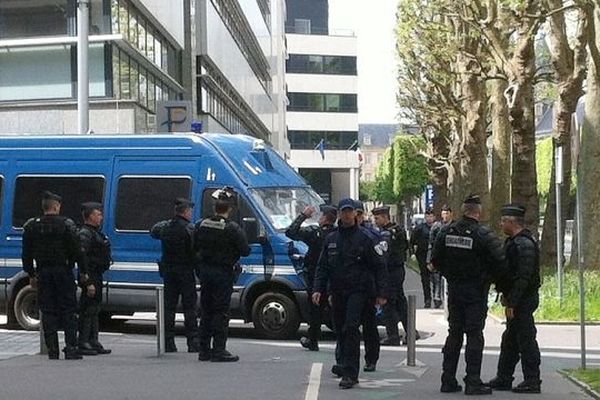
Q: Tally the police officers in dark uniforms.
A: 12